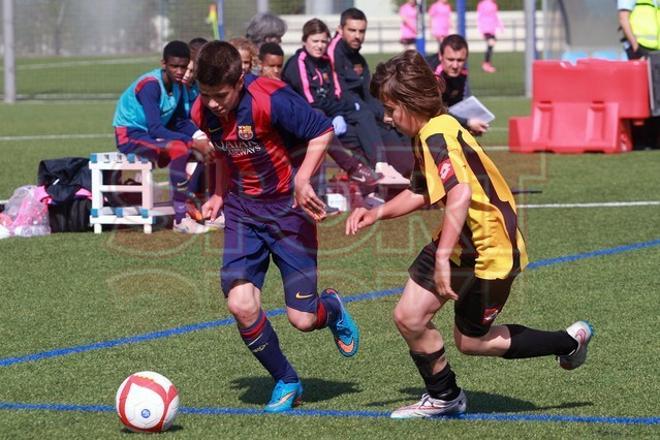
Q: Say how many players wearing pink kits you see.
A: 3